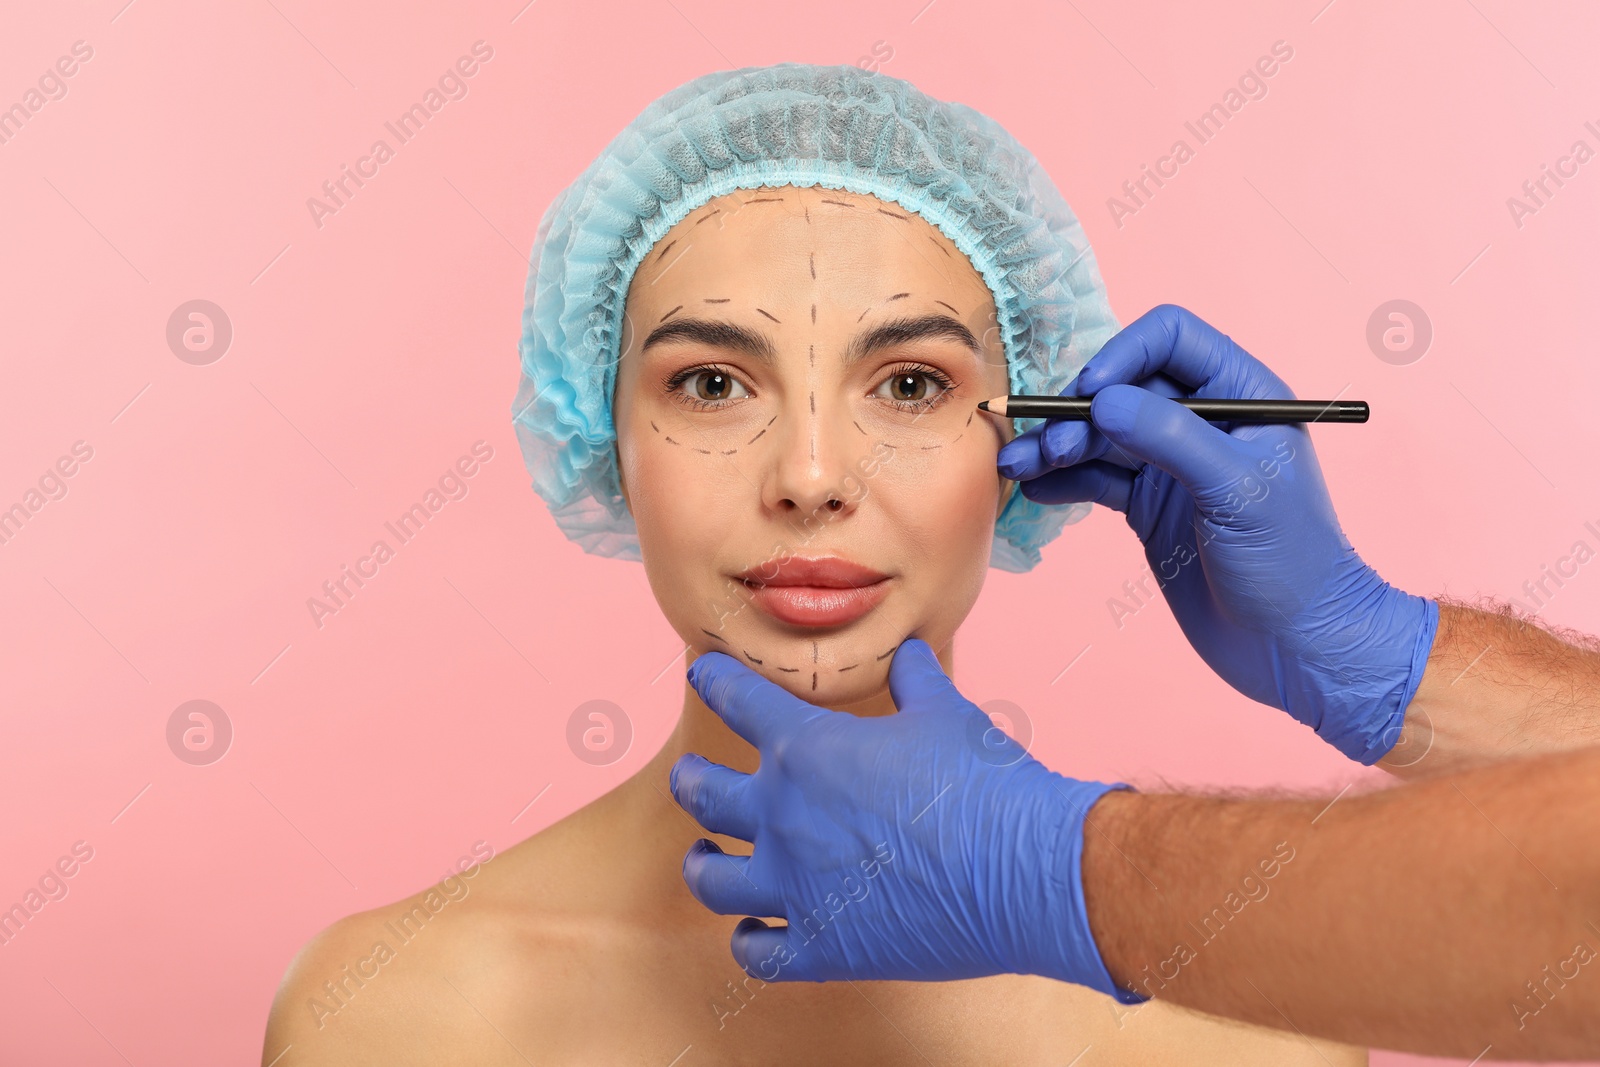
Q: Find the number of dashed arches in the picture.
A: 6